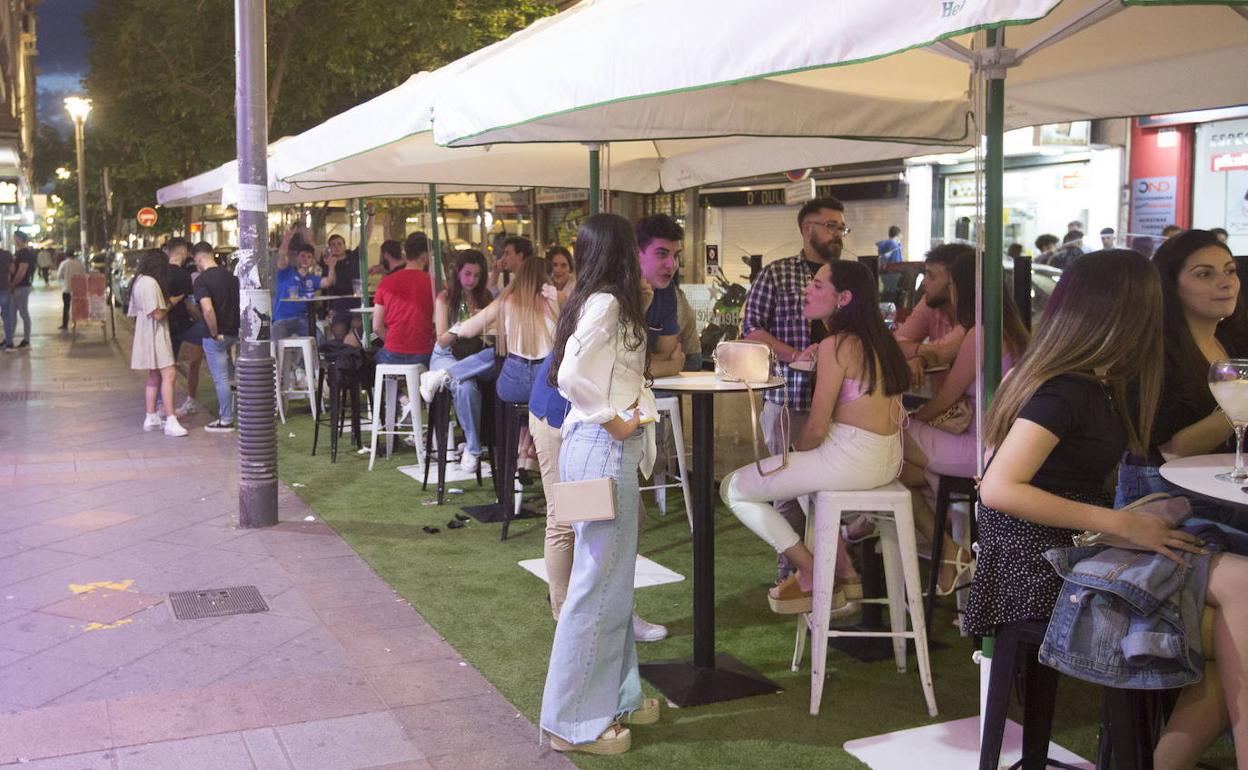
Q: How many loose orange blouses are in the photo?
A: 0